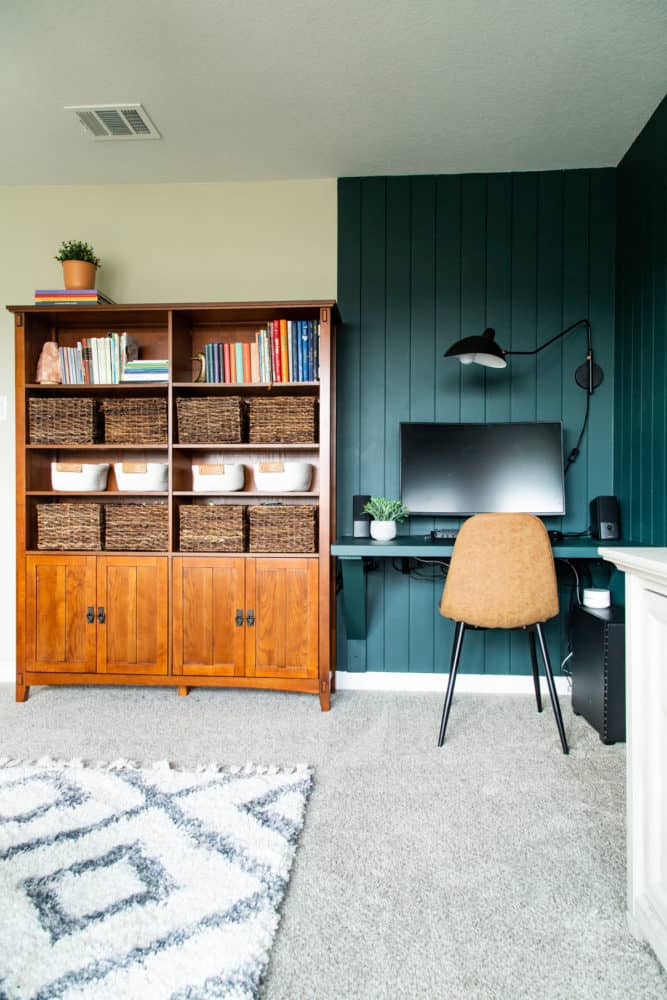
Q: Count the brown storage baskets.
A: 8